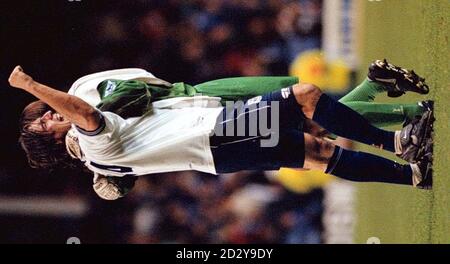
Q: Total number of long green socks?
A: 2